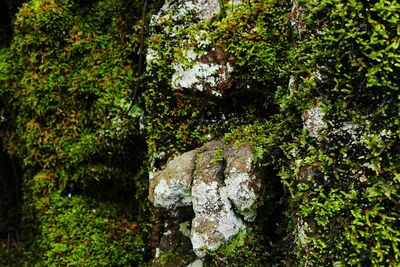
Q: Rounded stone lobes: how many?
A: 3